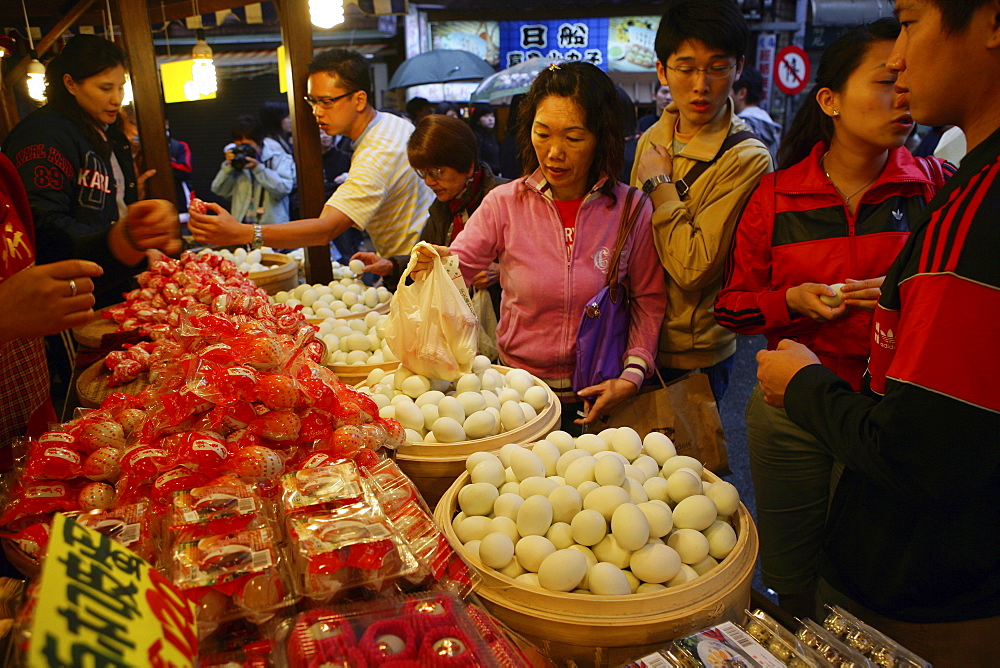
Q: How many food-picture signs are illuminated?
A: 2